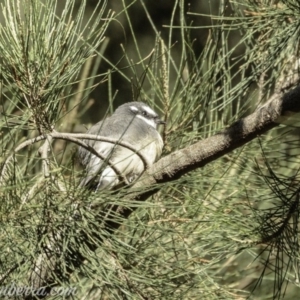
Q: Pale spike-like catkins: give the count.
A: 1